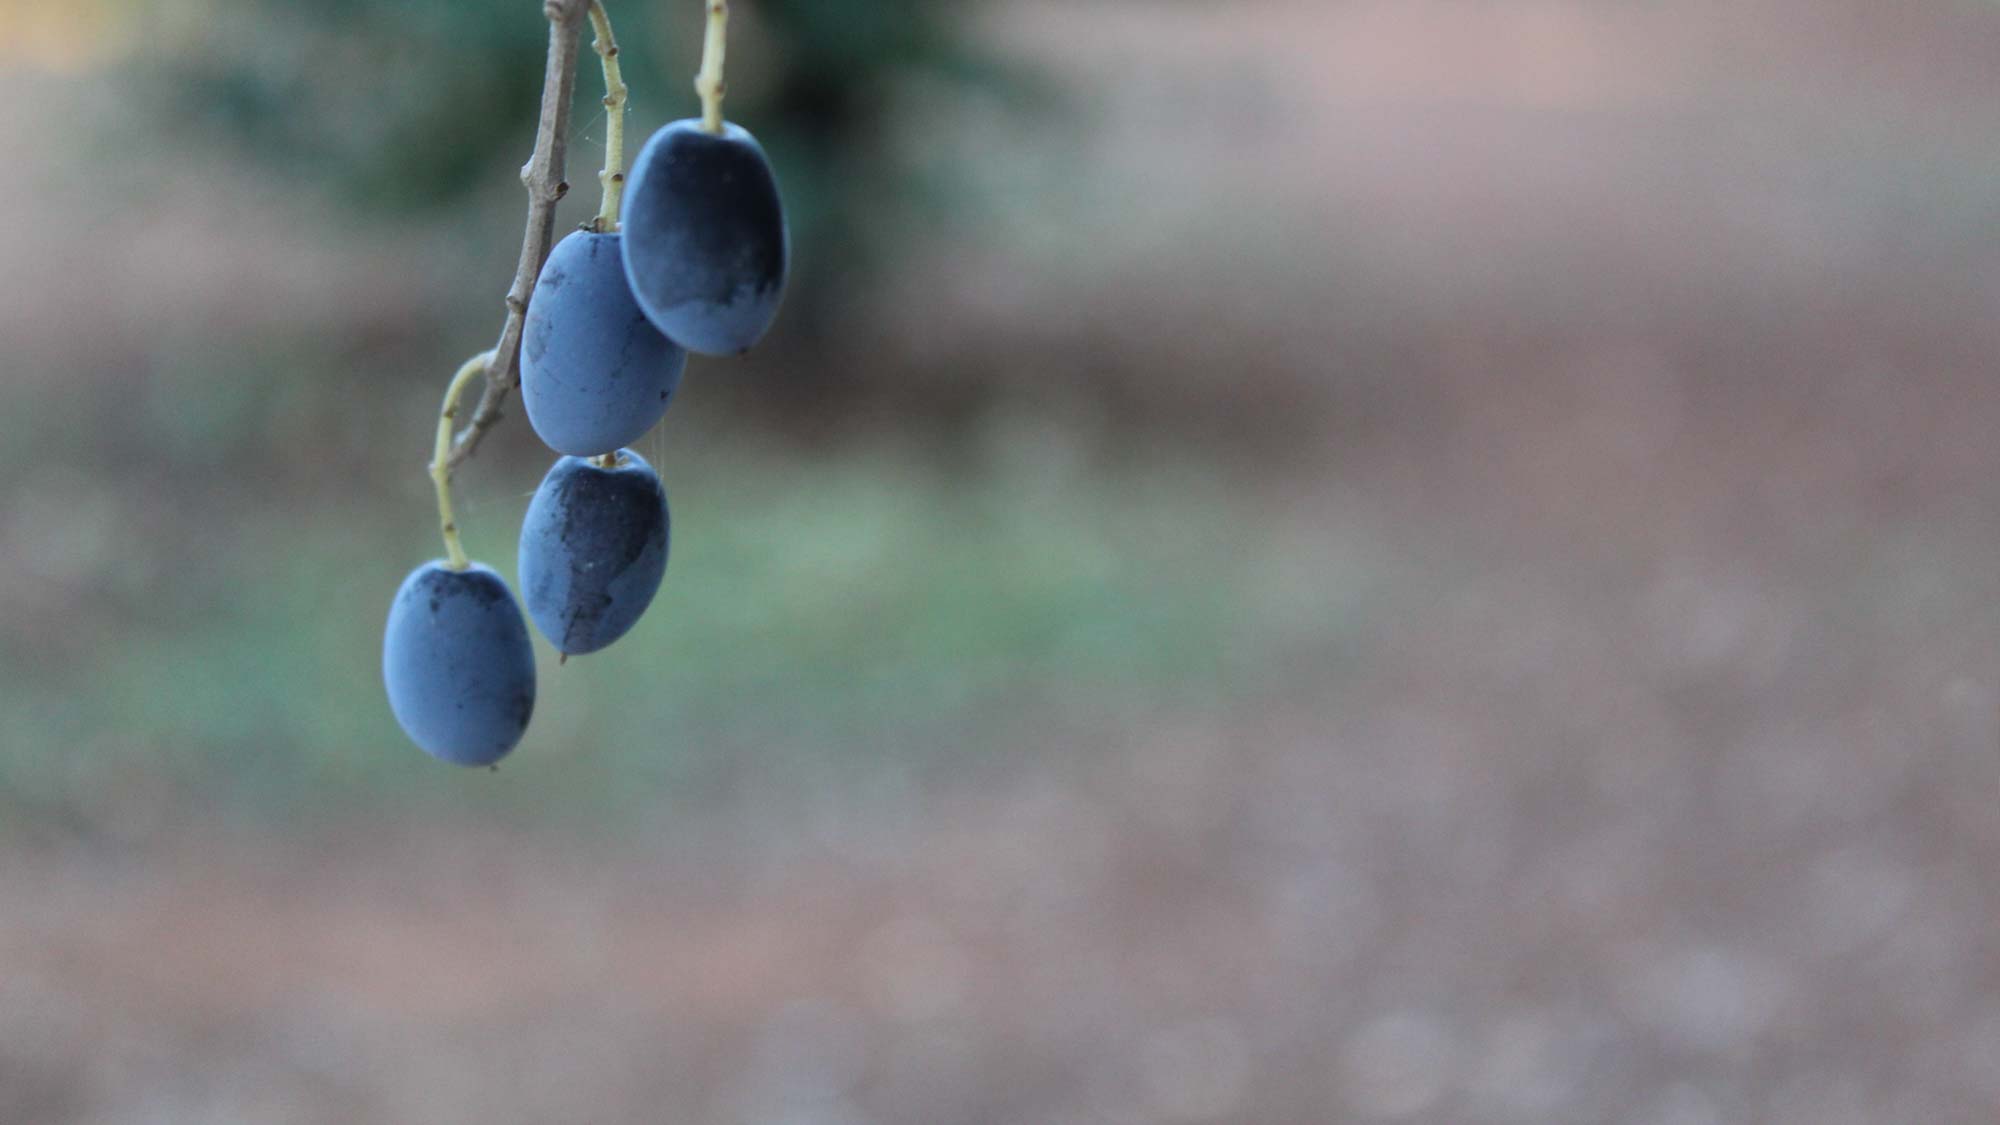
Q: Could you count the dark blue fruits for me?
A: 4